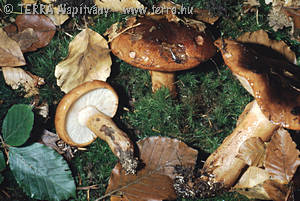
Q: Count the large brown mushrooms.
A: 2